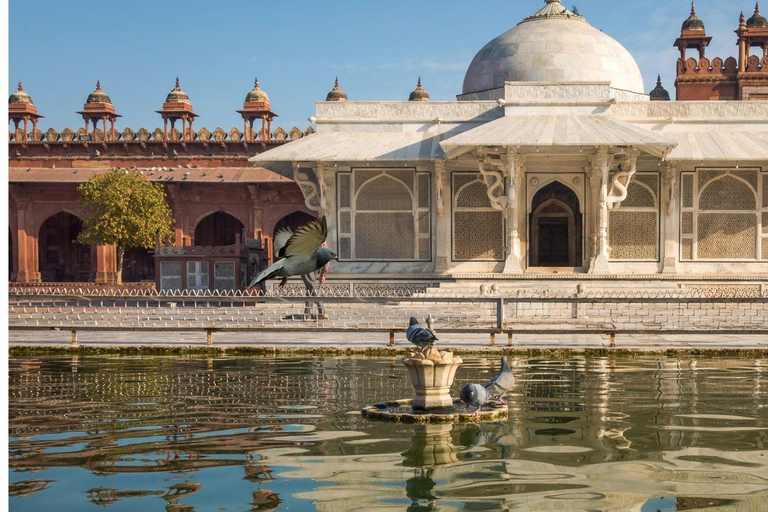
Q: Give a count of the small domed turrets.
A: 9